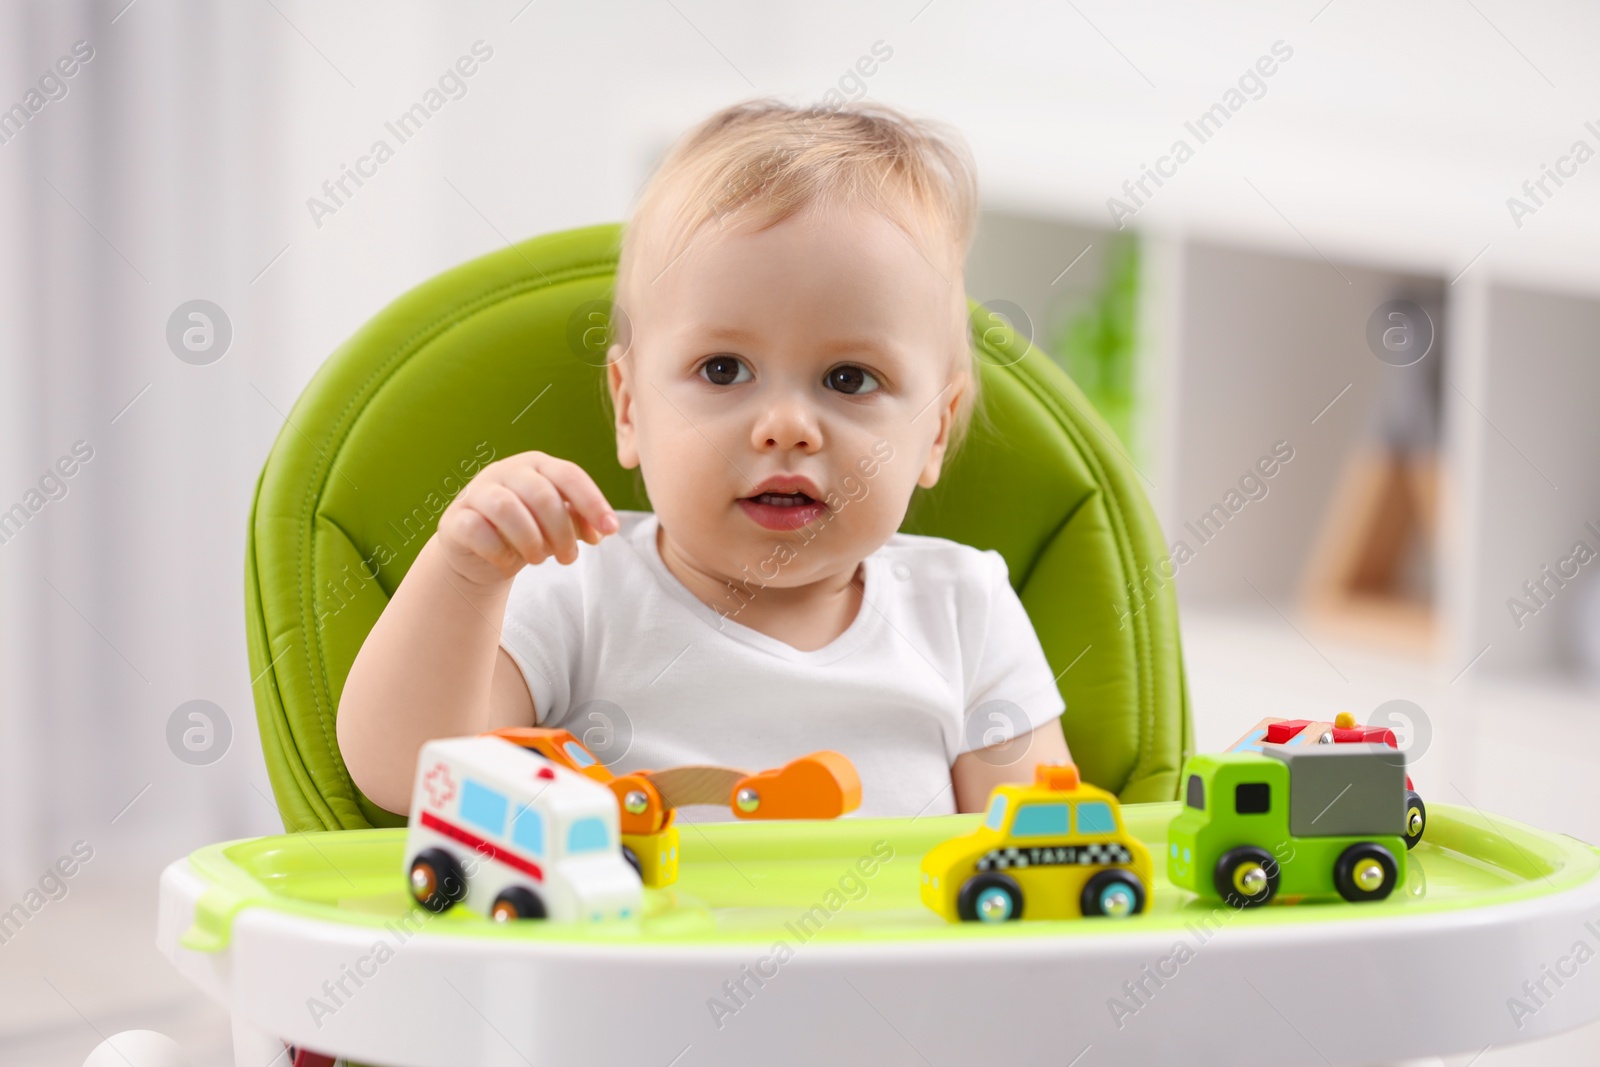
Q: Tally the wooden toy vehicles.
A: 5